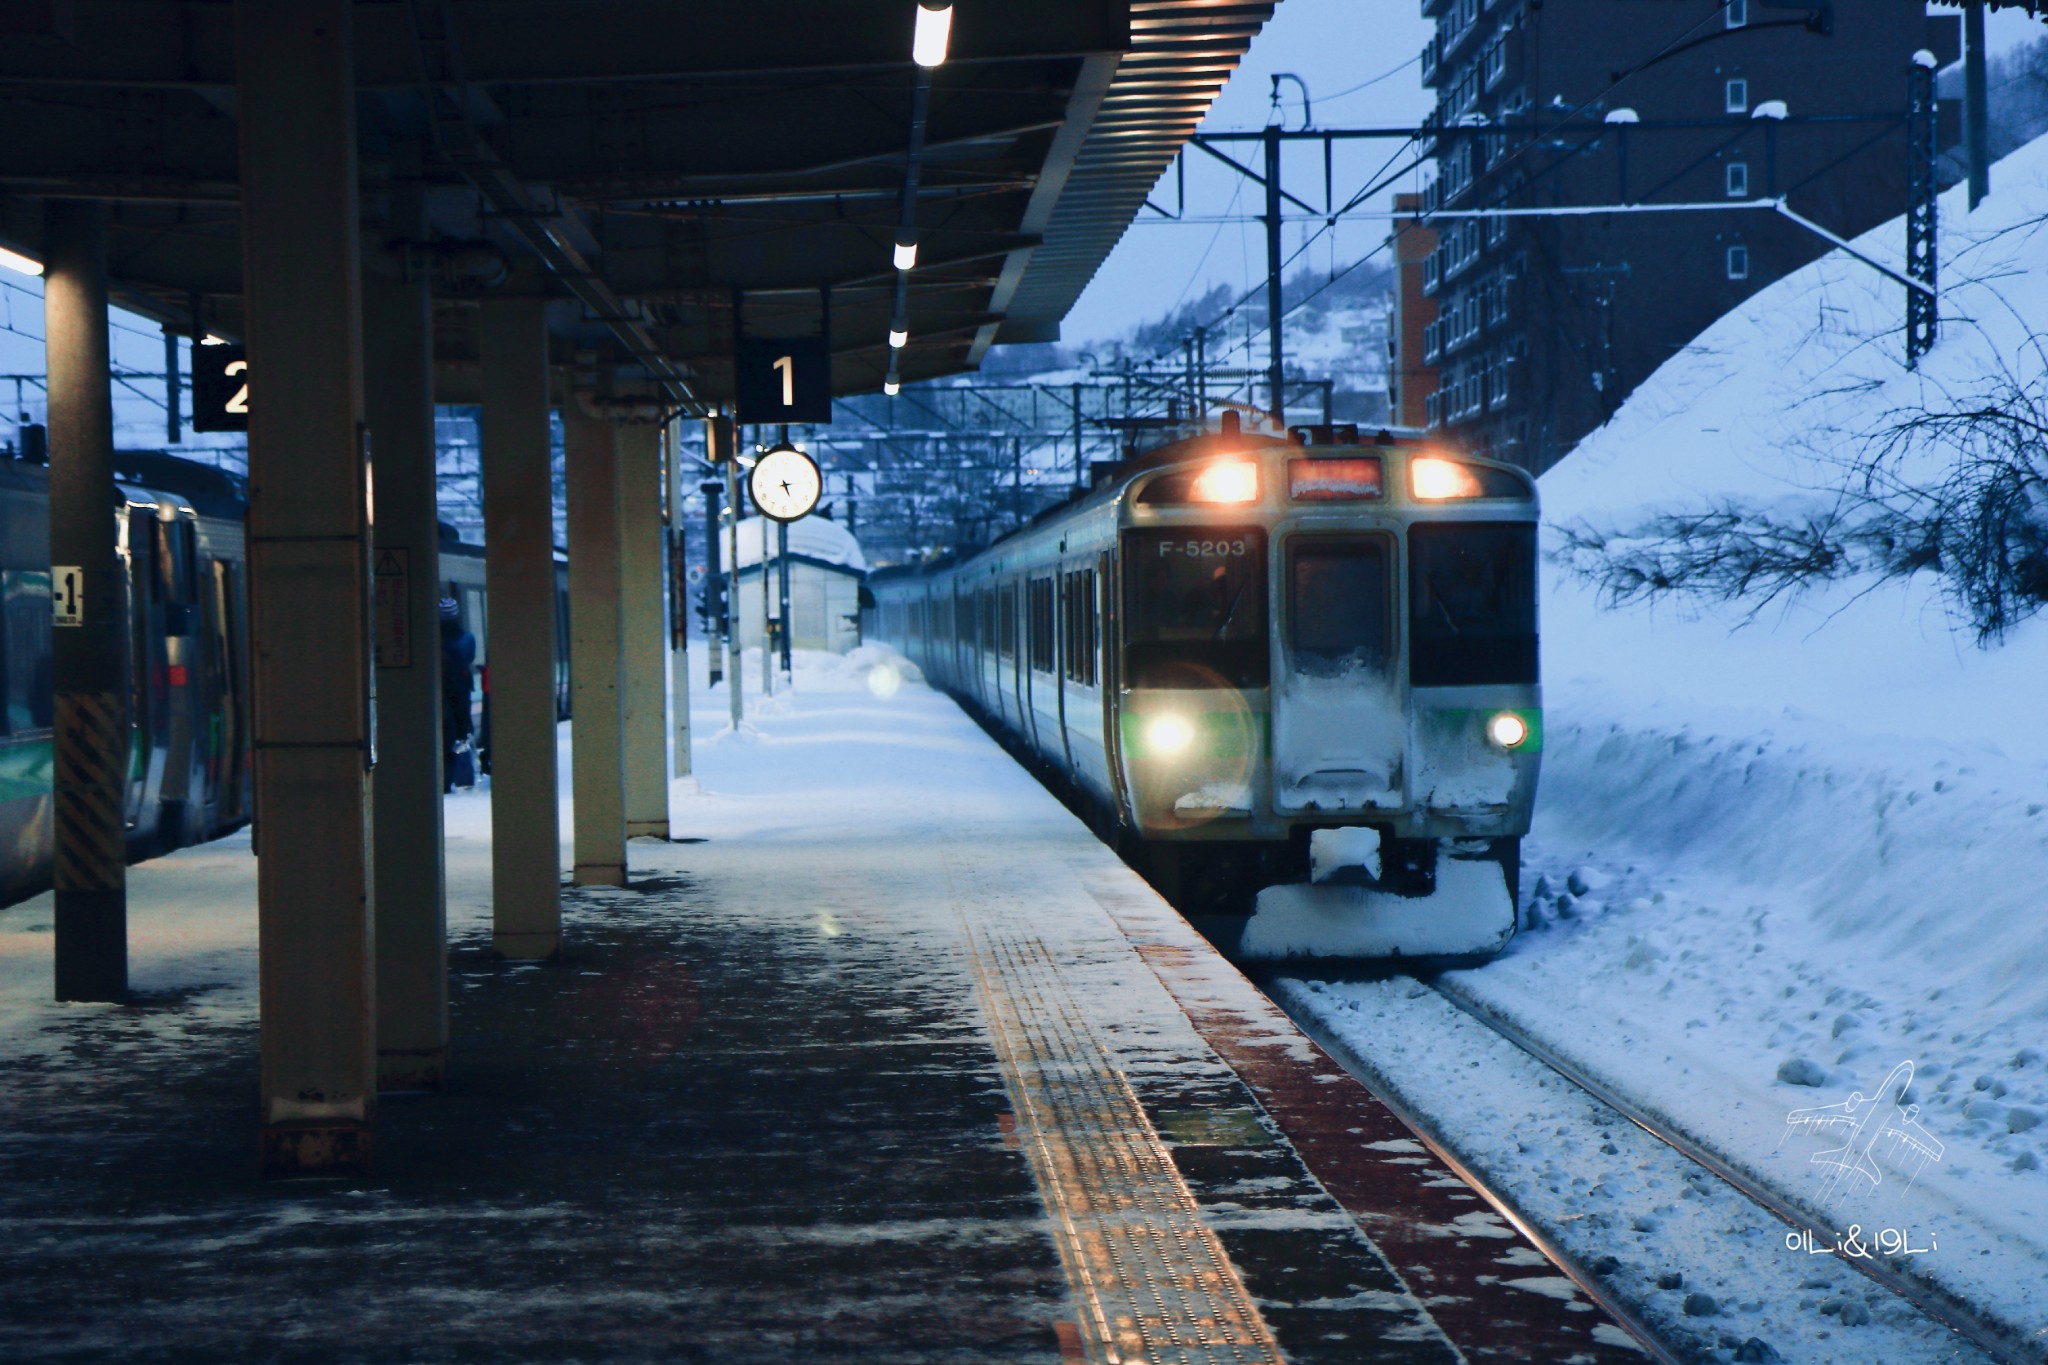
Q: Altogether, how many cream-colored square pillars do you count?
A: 5